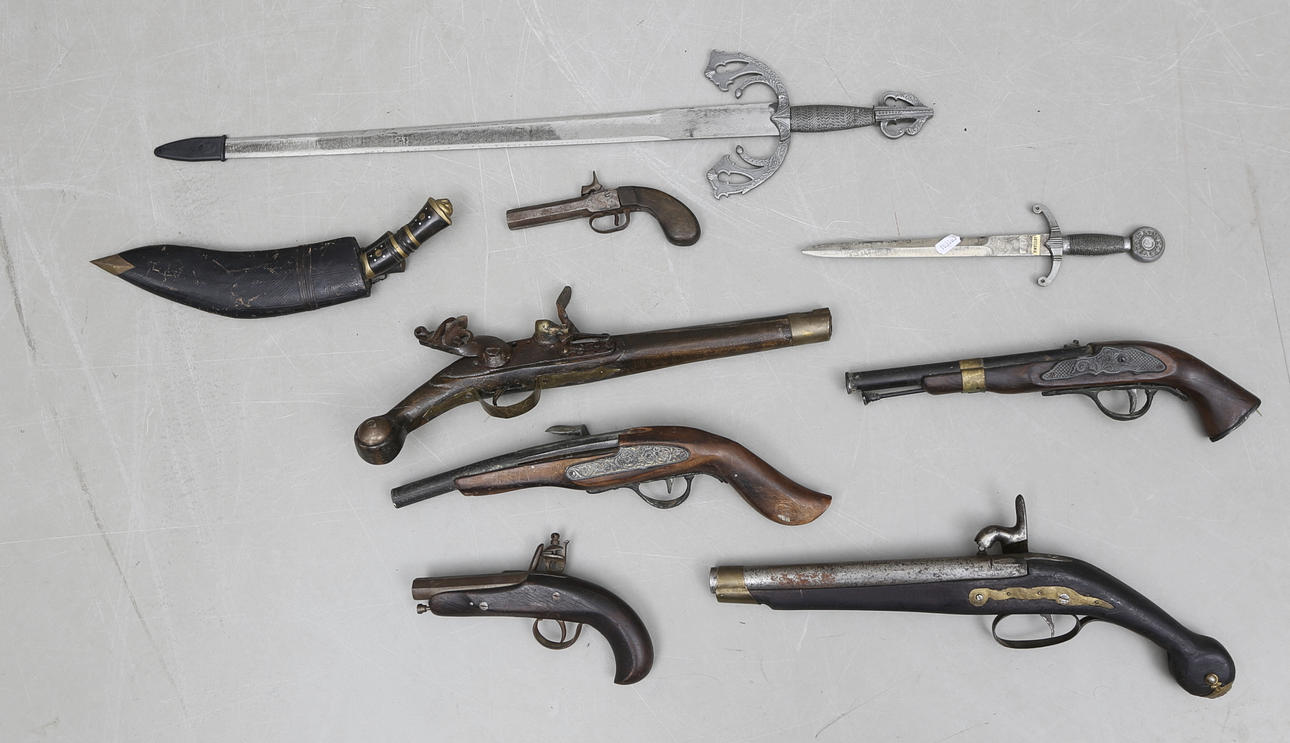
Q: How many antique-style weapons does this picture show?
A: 9